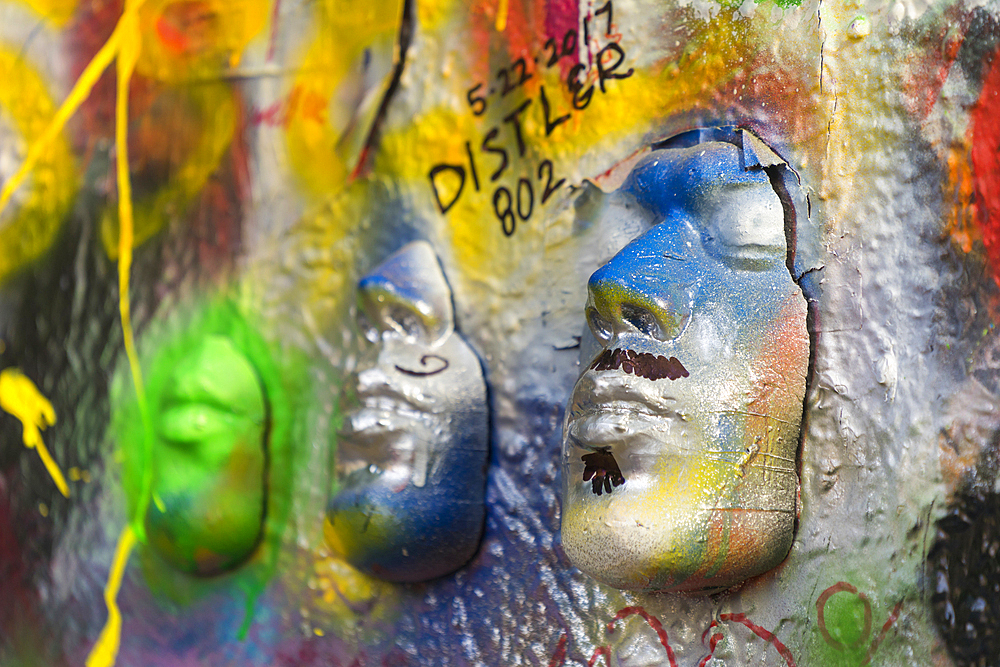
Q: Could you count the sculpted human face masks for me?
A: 3